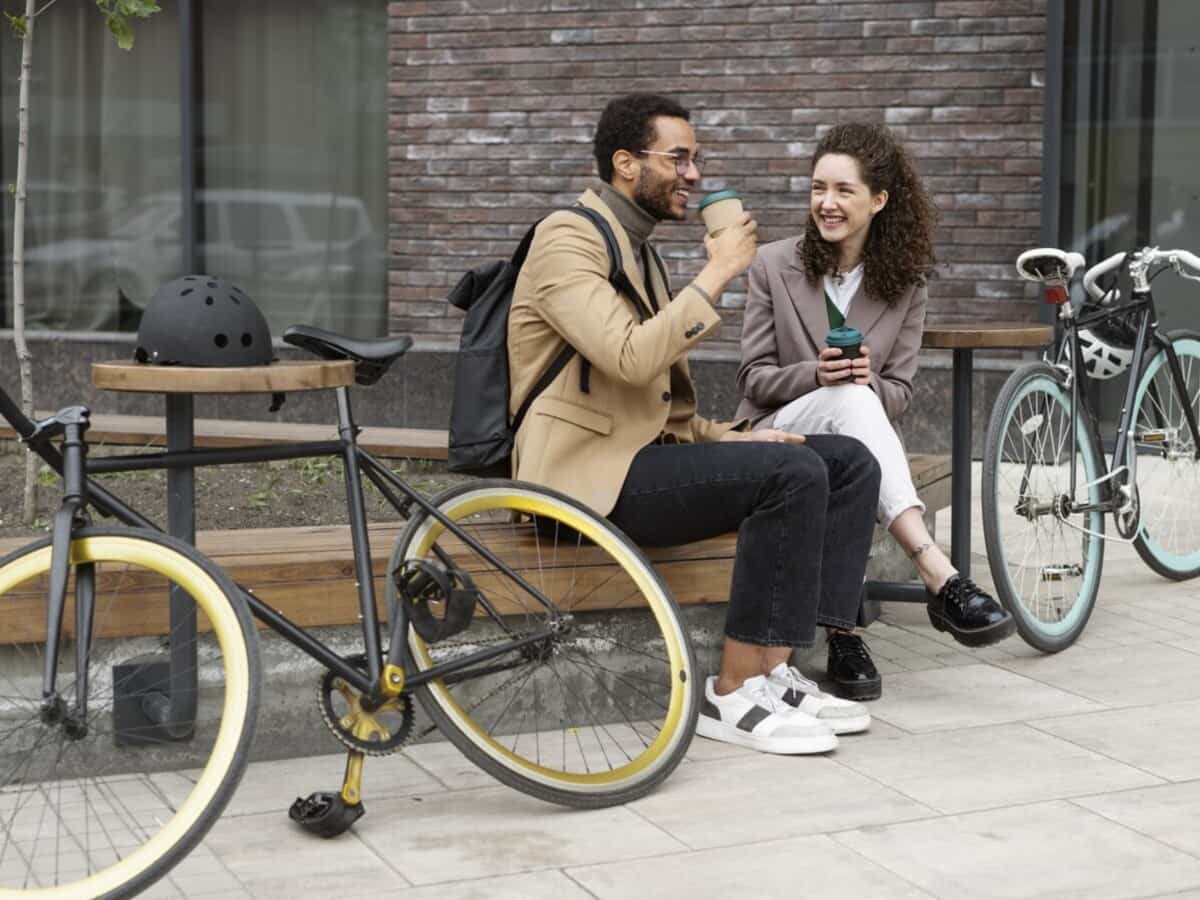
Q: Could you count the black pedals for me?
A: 2